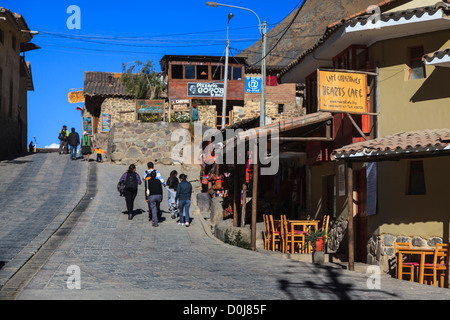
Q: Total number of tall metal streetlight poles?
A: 2